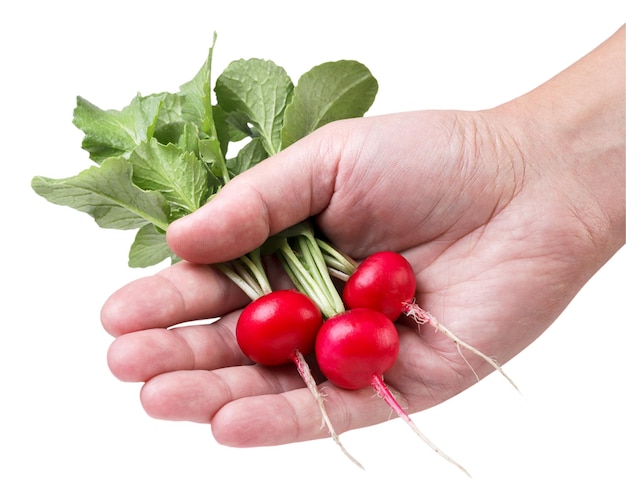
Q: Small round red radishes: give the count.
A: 3